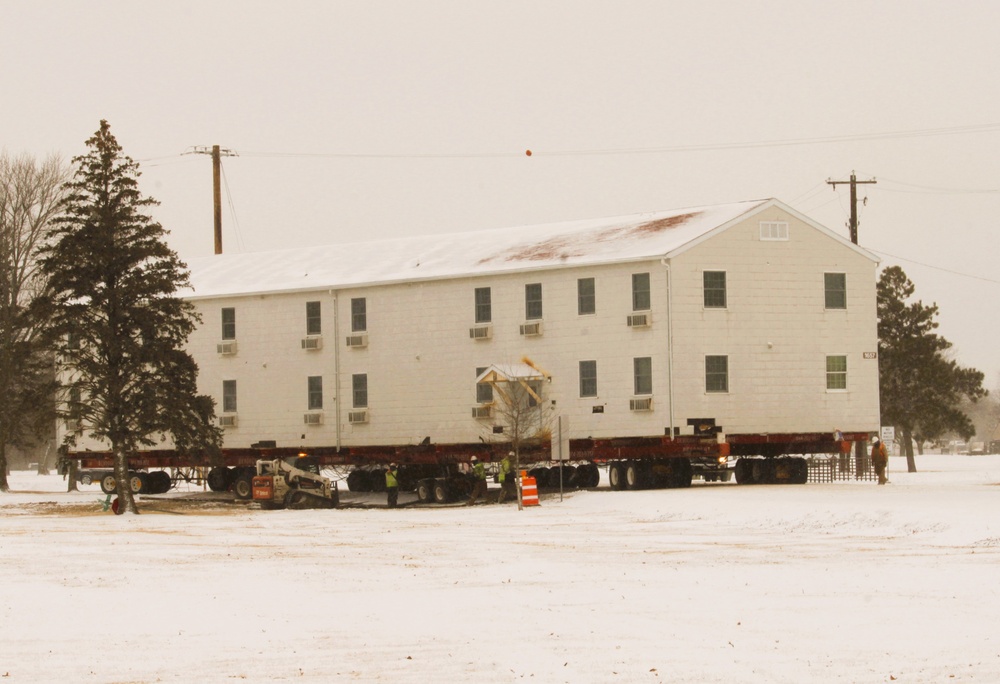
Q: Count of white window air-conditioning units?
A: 11